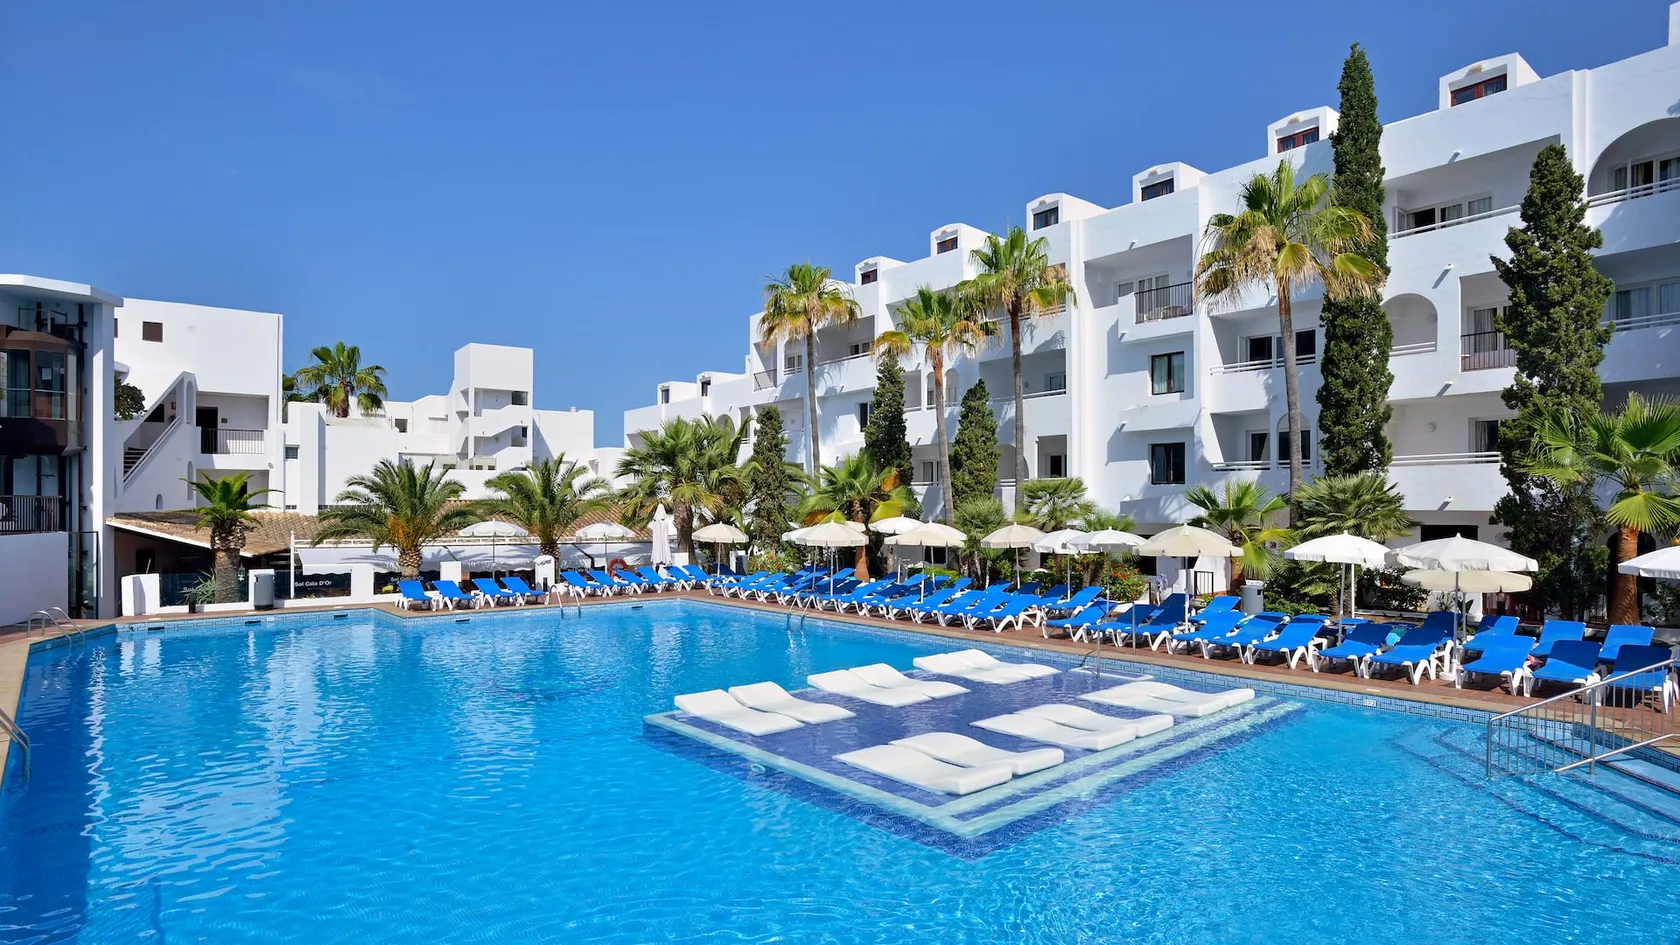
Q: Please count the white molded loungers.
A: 12